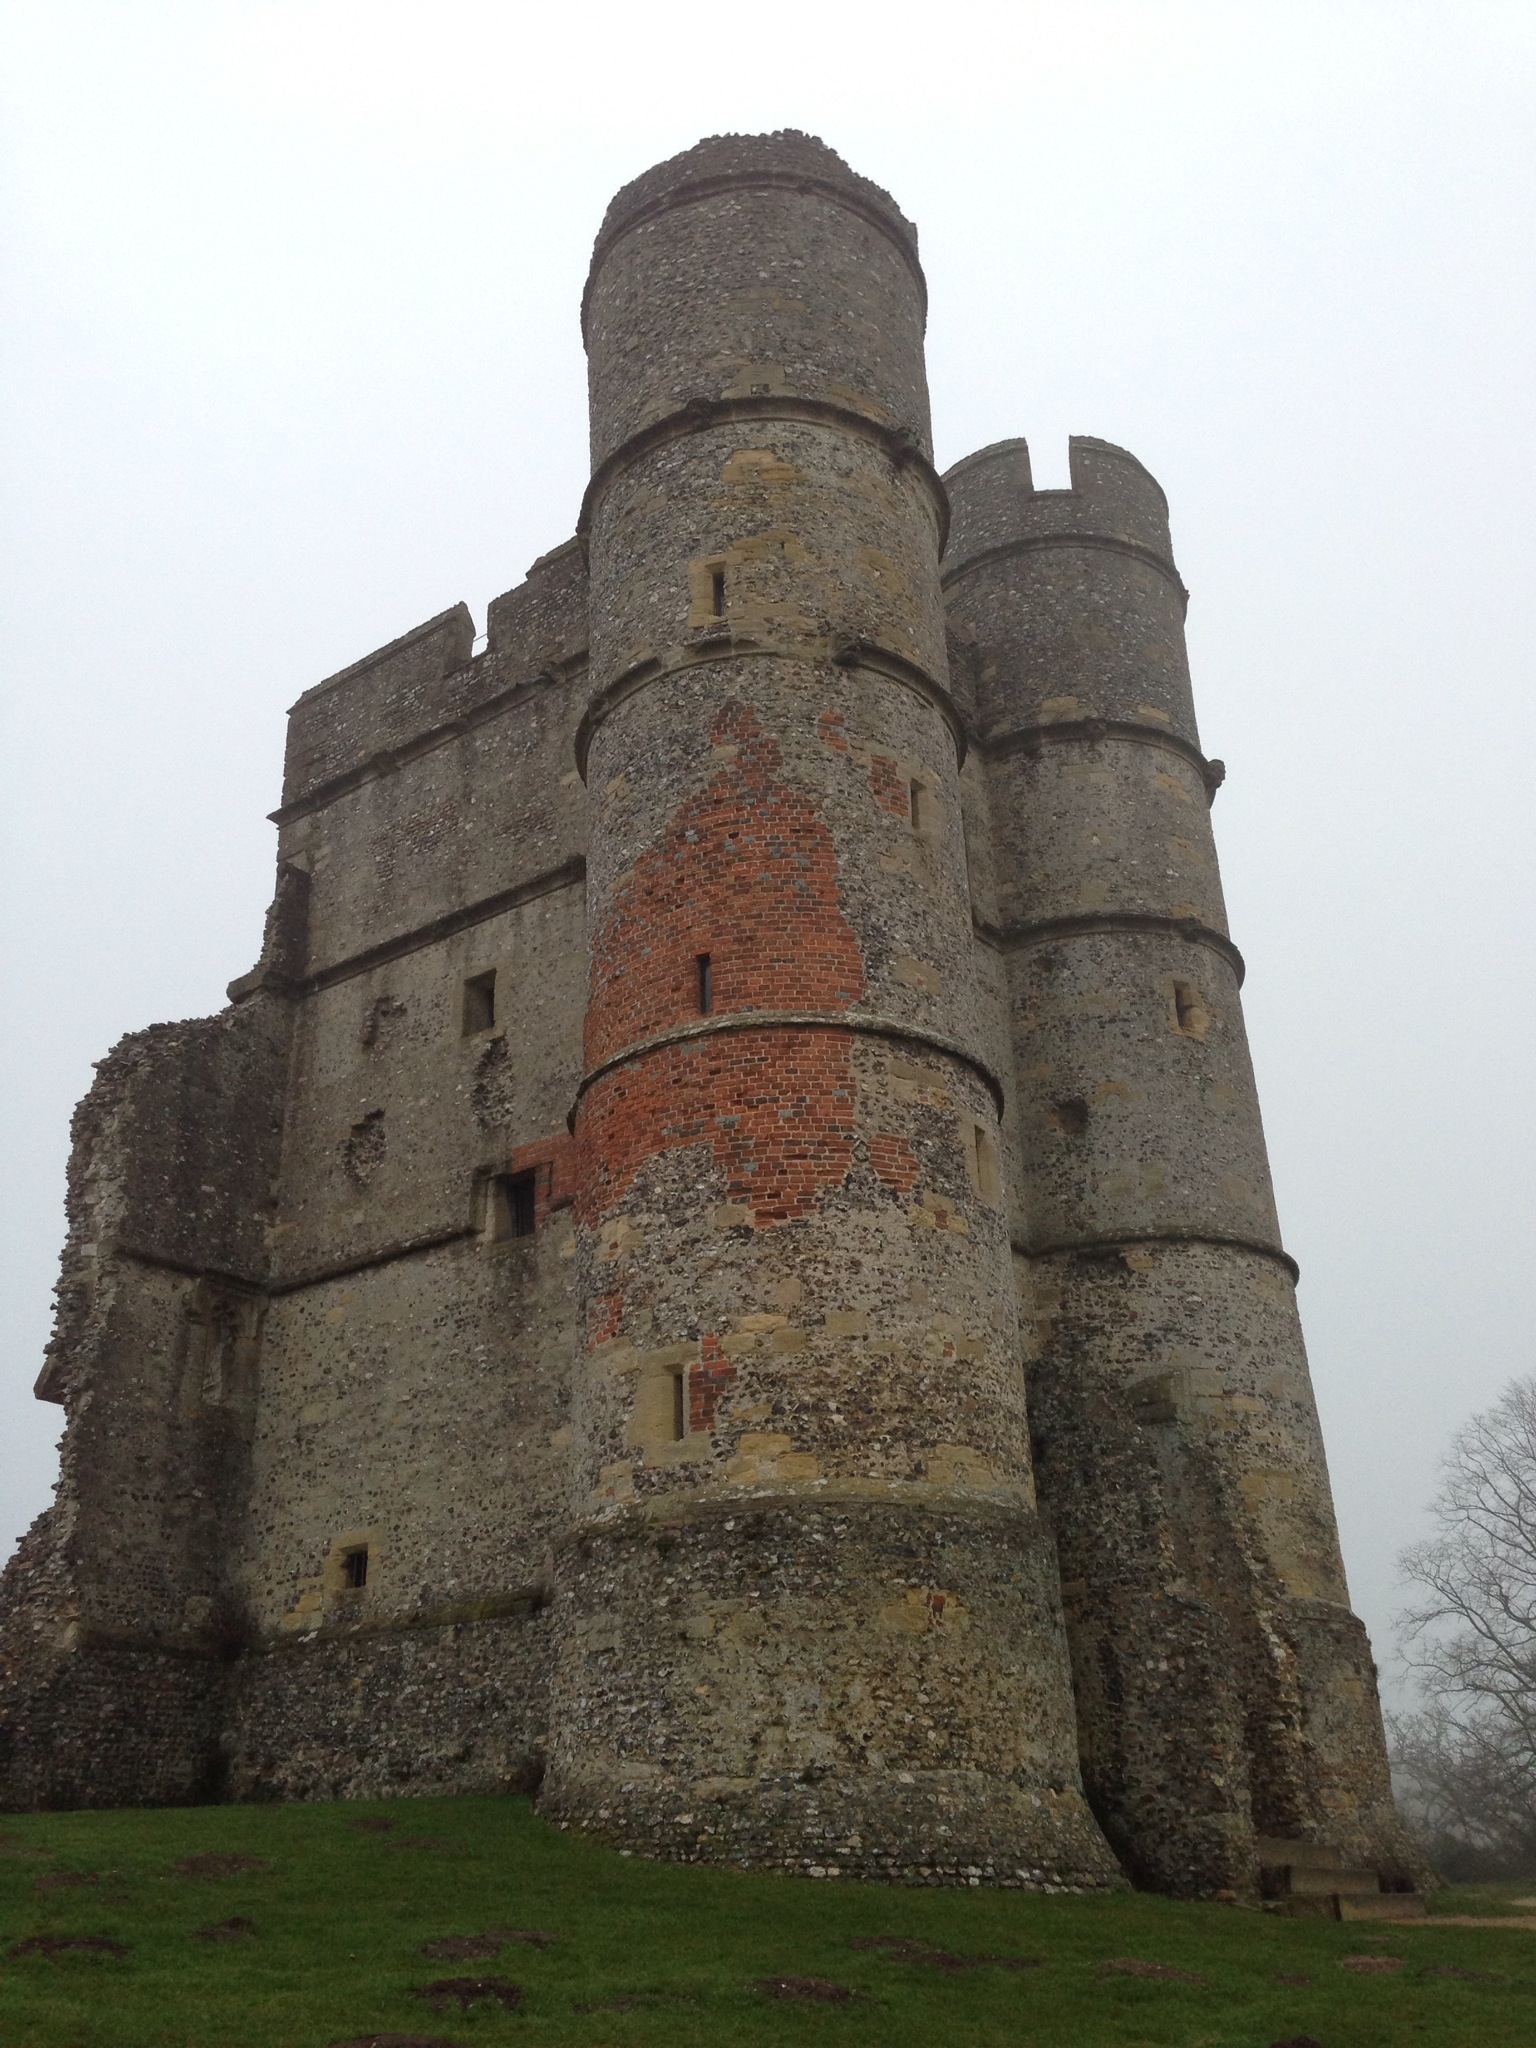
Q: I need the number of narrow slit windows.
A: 6